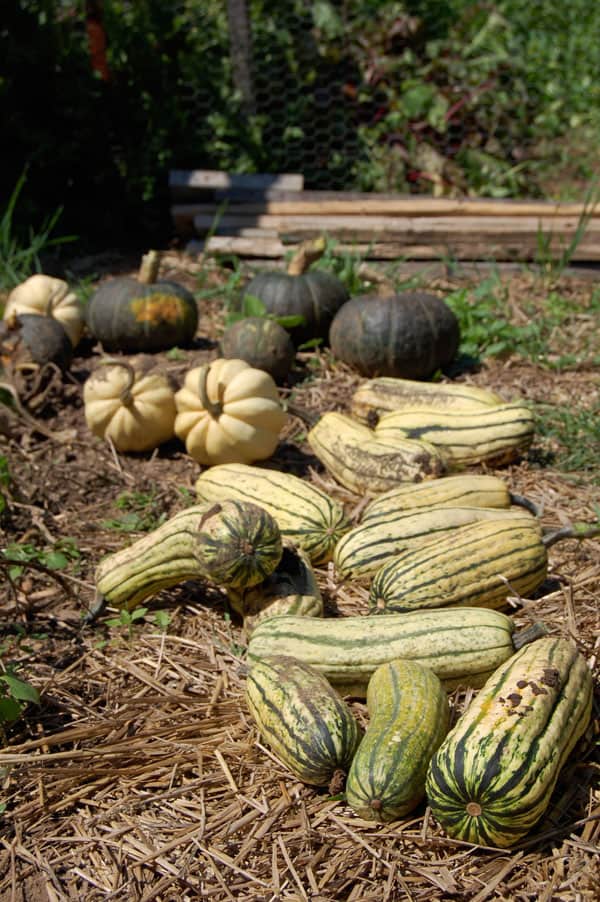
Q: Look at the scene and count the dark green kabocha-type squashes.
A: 5